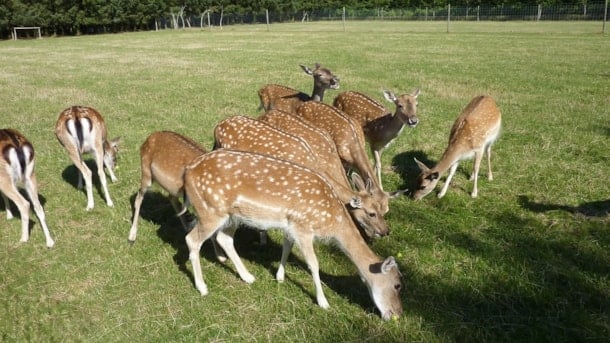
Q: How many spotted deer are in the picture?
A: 10